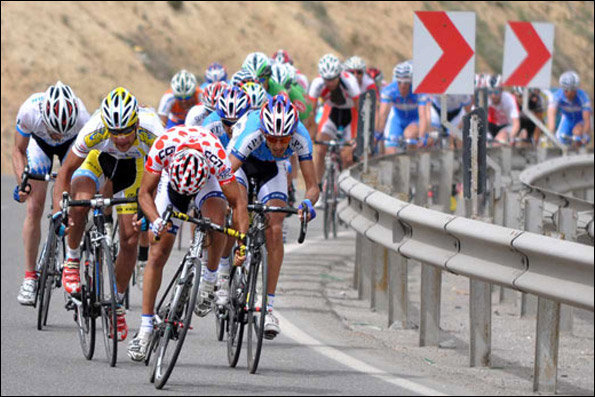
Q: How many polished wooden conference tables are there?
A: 0